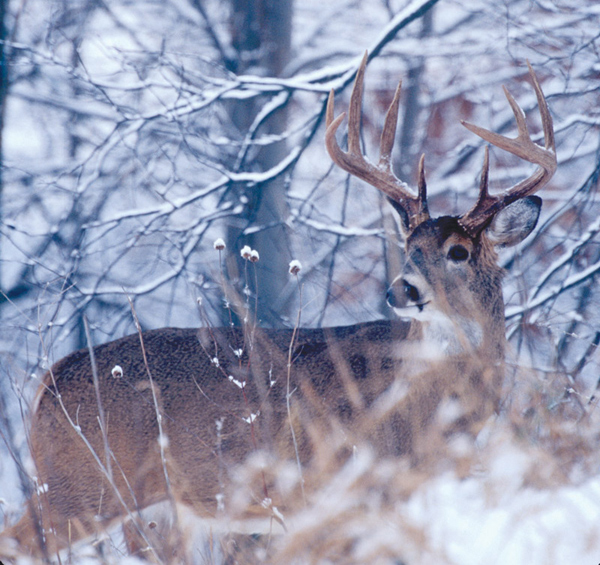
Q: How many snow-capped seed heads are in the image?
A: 5